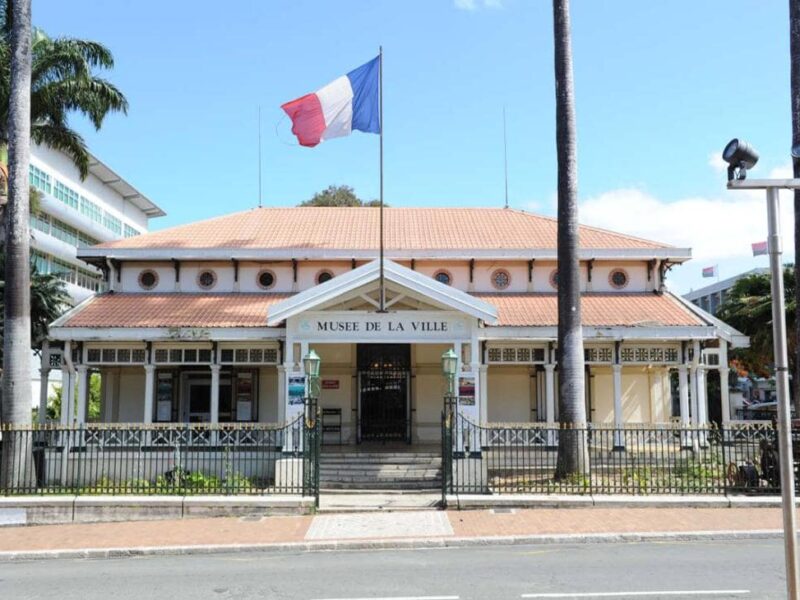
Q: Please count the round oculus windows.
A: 8